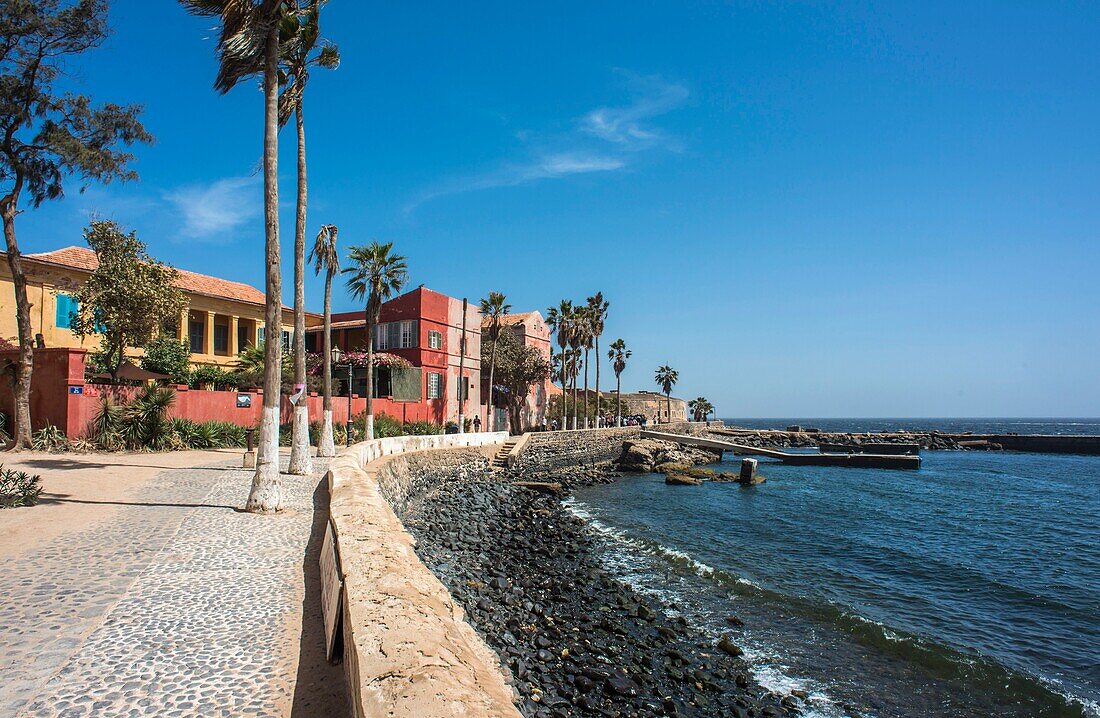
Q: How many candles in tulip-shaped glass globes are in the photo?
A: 0